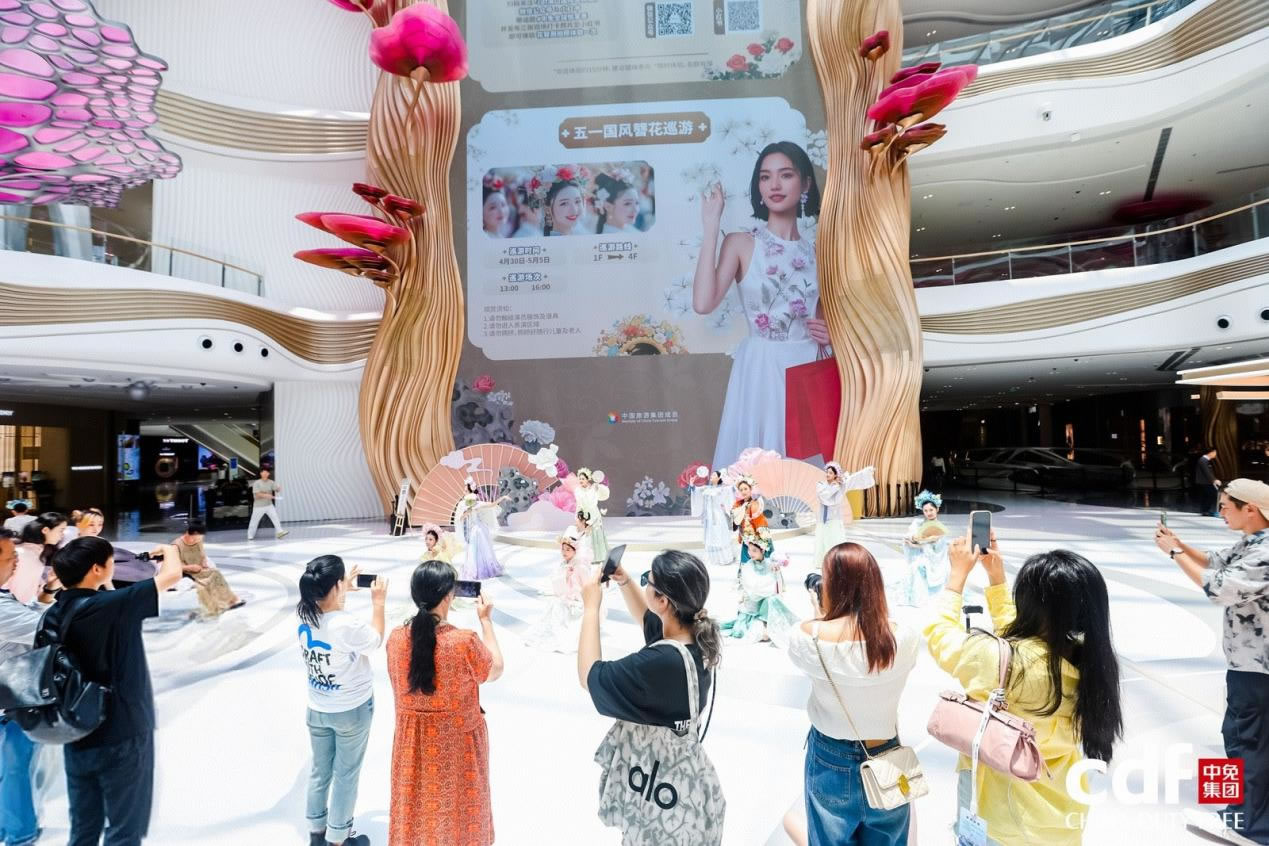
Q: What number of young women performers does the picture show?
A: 10